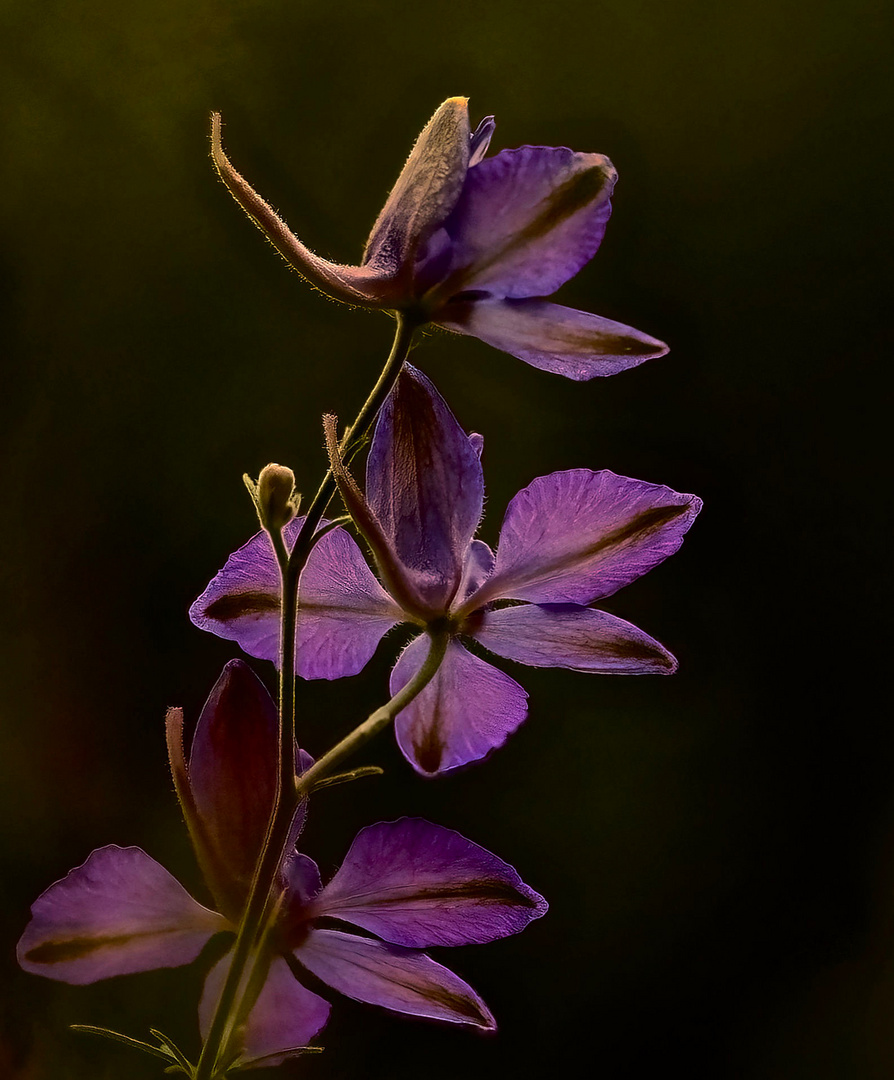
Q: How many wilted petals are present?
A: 0